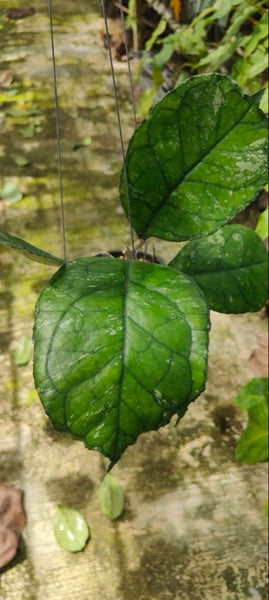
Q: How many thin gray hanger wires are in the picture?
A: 3